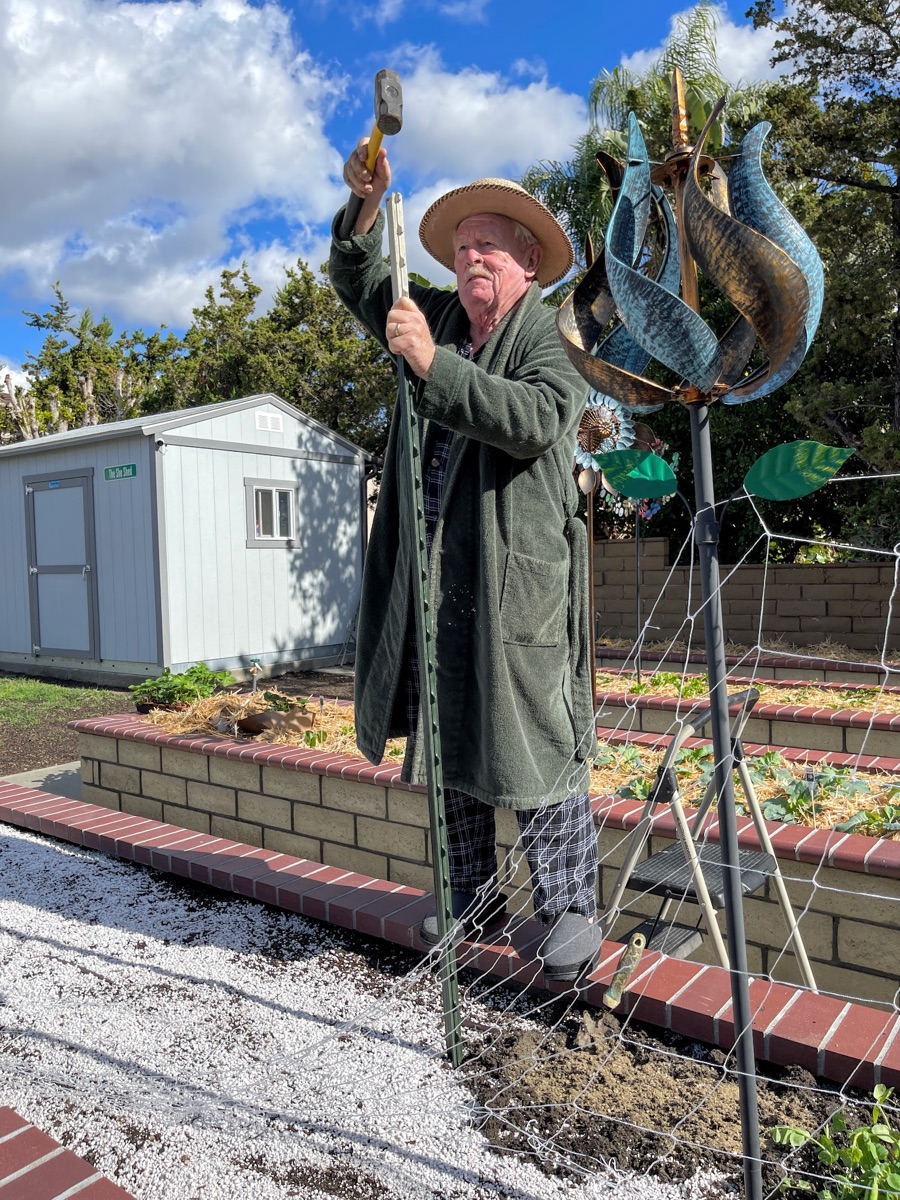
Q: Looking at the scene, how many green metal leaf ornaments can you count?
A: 2